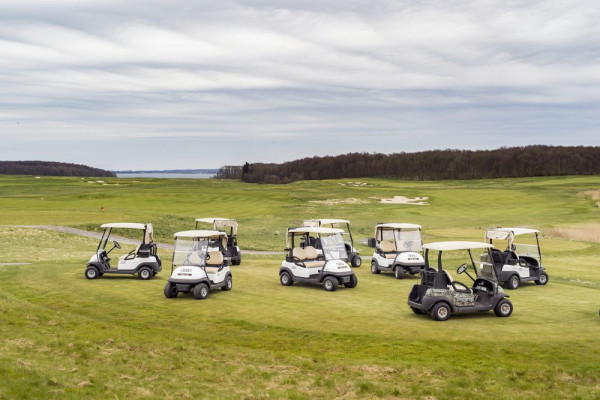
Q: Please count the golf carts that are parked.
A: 8